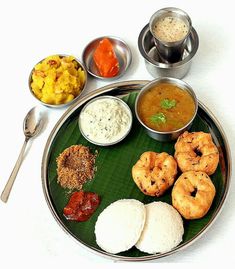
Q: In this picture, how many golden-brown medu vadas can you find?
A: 3